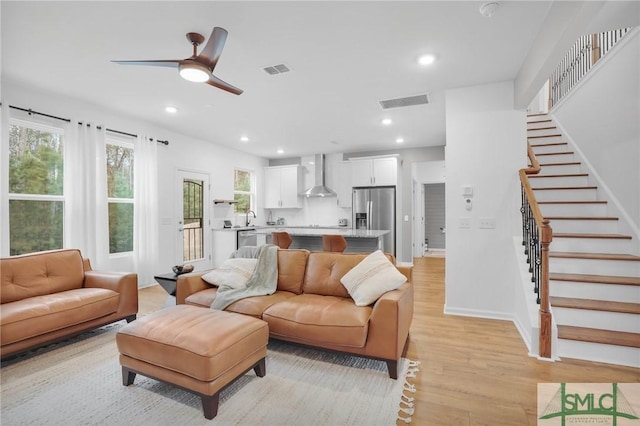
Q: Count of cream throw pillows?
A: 2